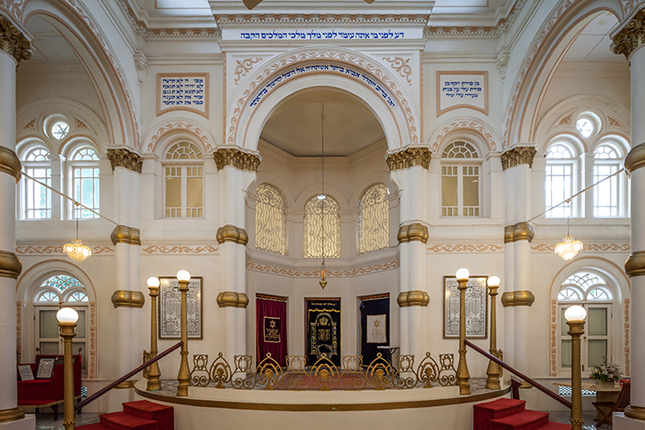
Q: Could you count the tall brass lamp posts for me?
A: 6